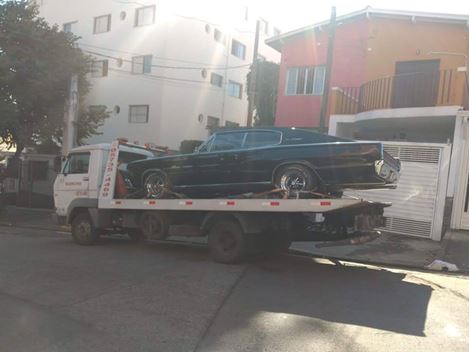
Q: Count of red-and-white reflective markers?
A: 6